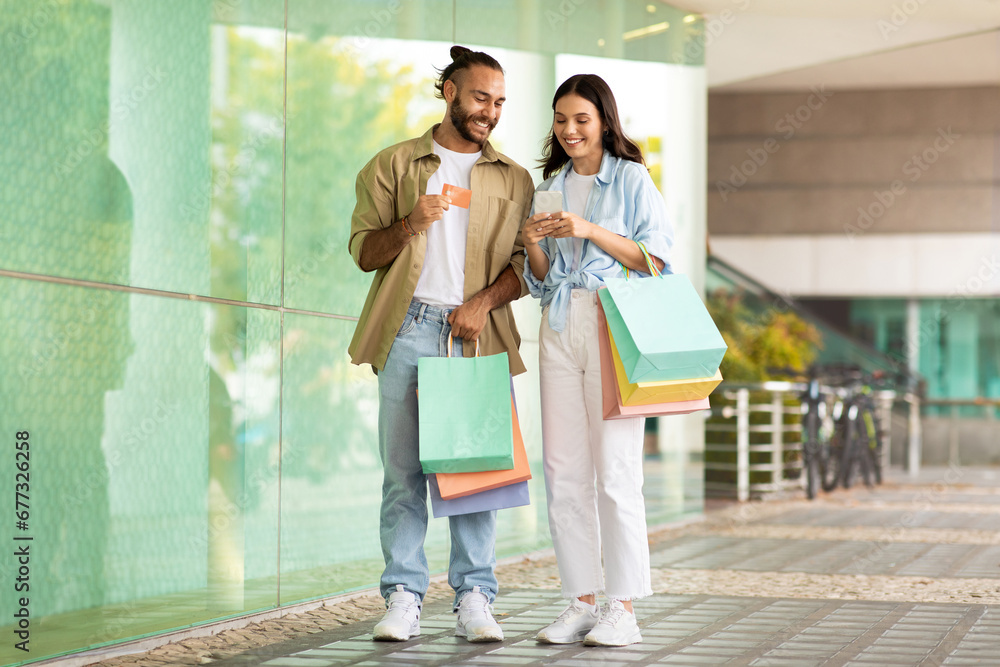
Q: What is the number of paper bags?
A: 6